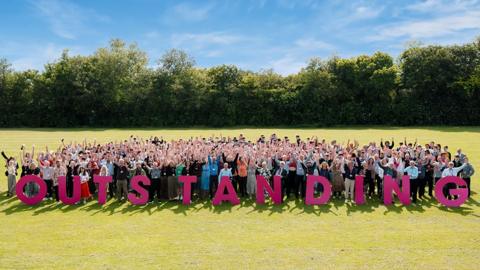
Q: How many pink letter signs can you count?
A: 11